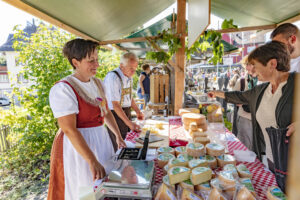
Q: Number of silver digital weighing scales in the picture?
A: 1